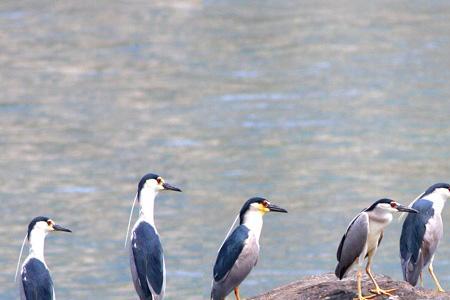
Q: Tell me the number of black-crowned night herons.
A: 5